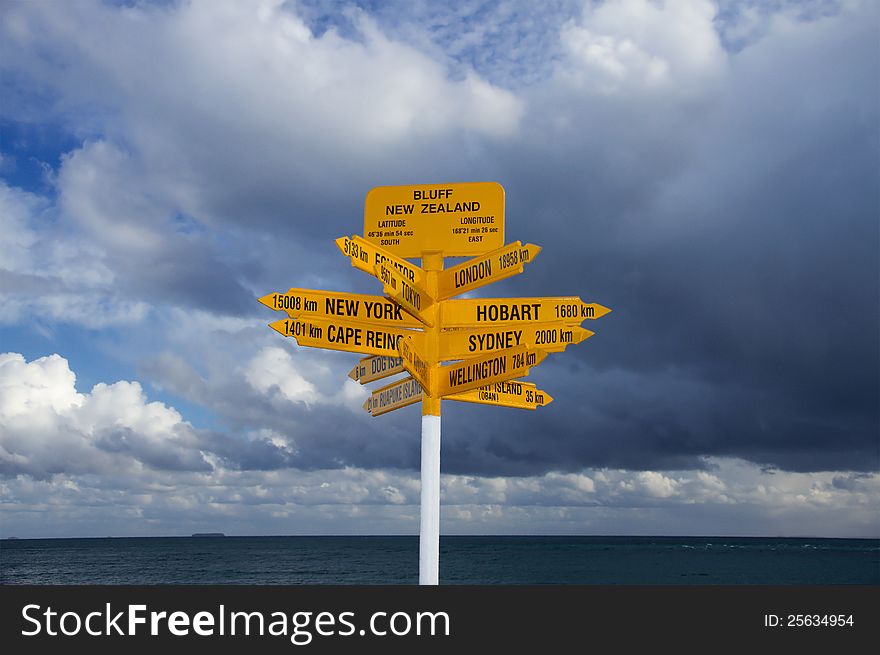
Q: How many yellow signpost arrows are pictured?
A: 12